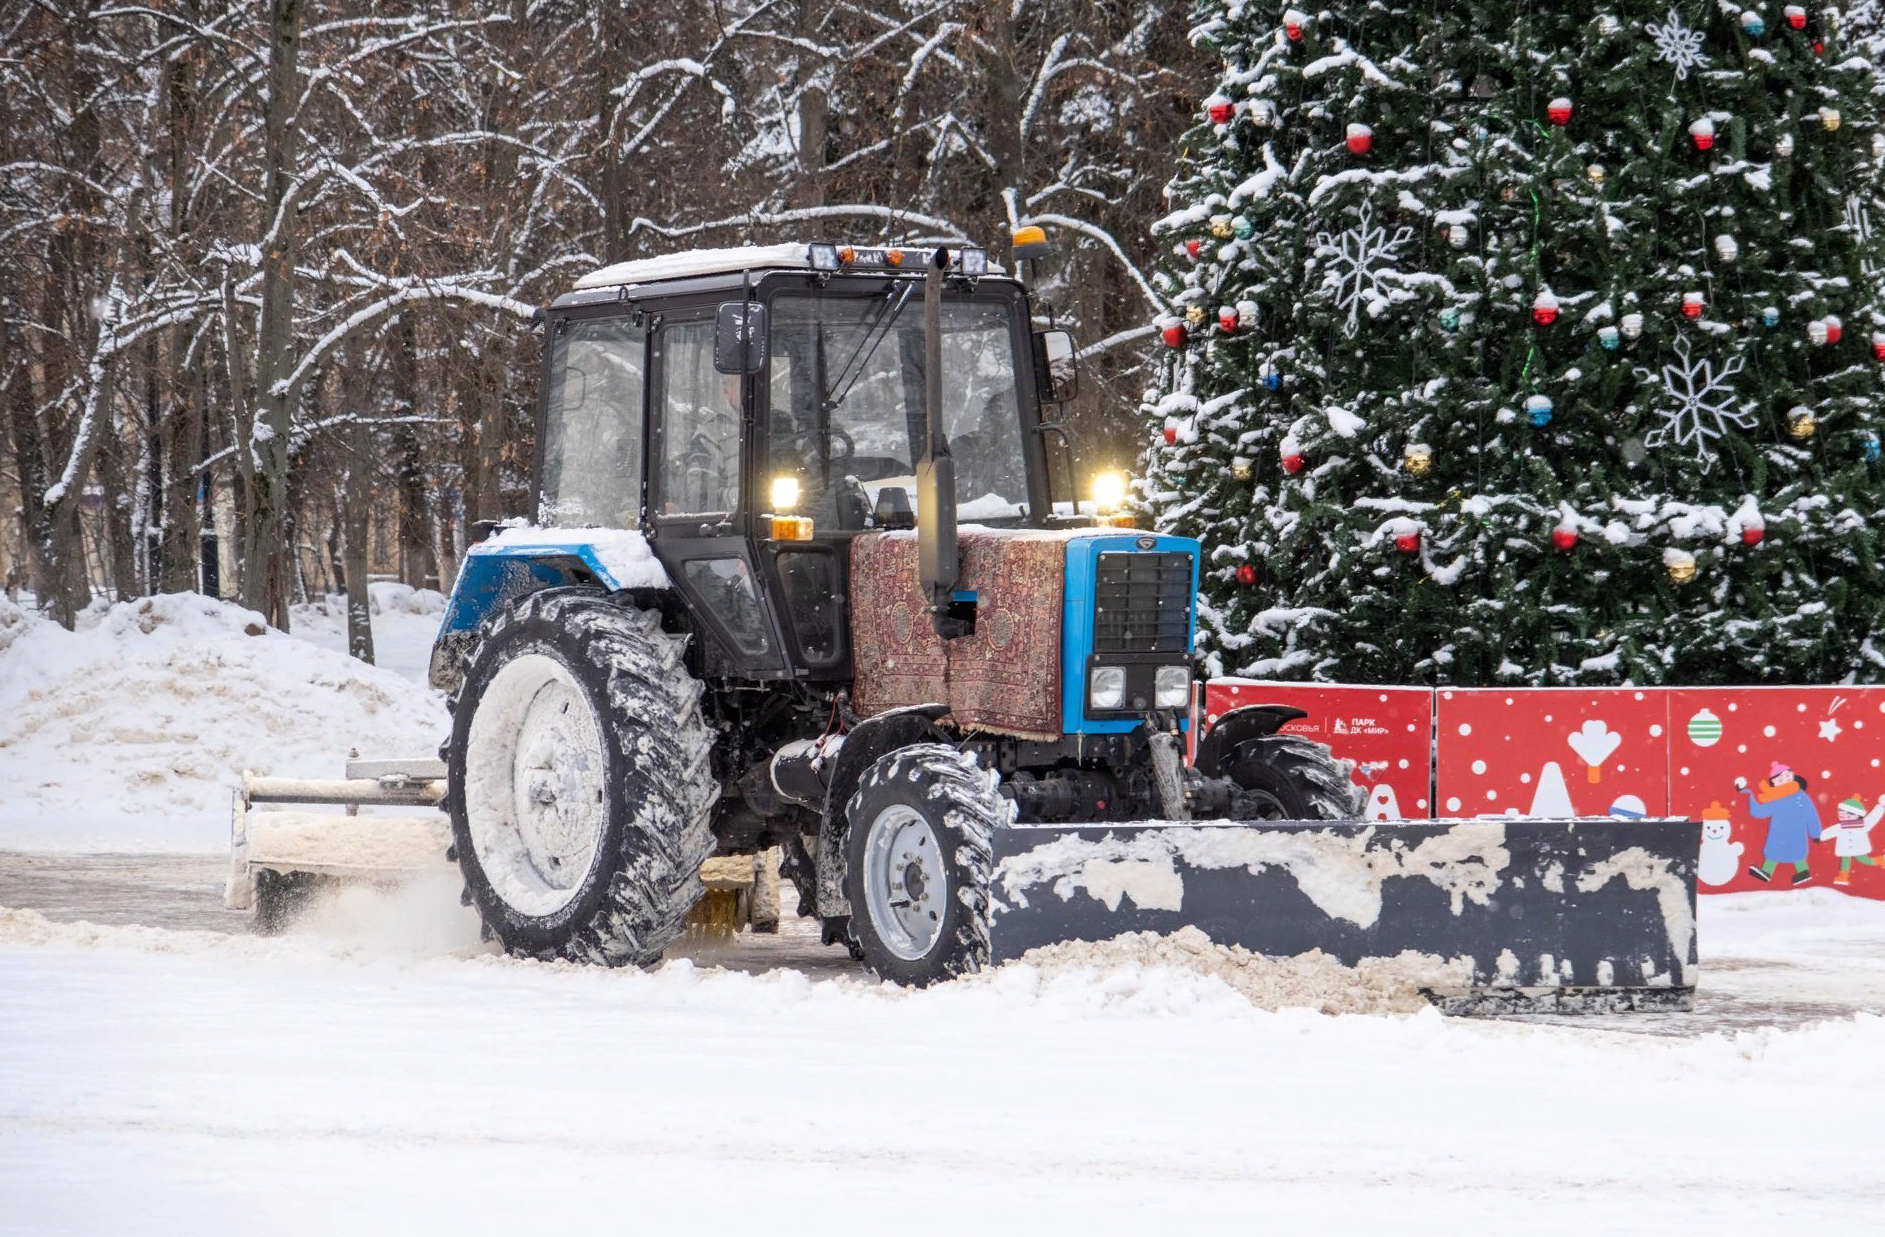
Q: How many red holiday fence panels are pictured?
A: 3